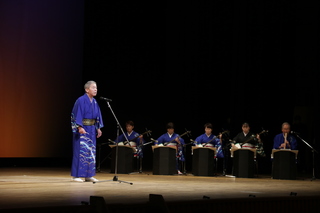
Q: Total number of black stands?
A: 5